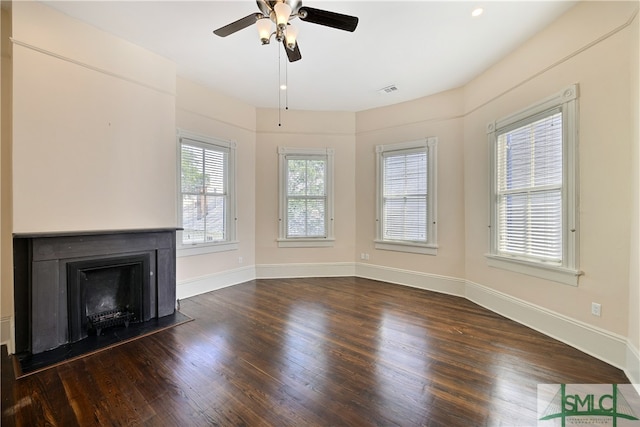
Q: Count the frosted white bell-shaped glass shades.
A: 3